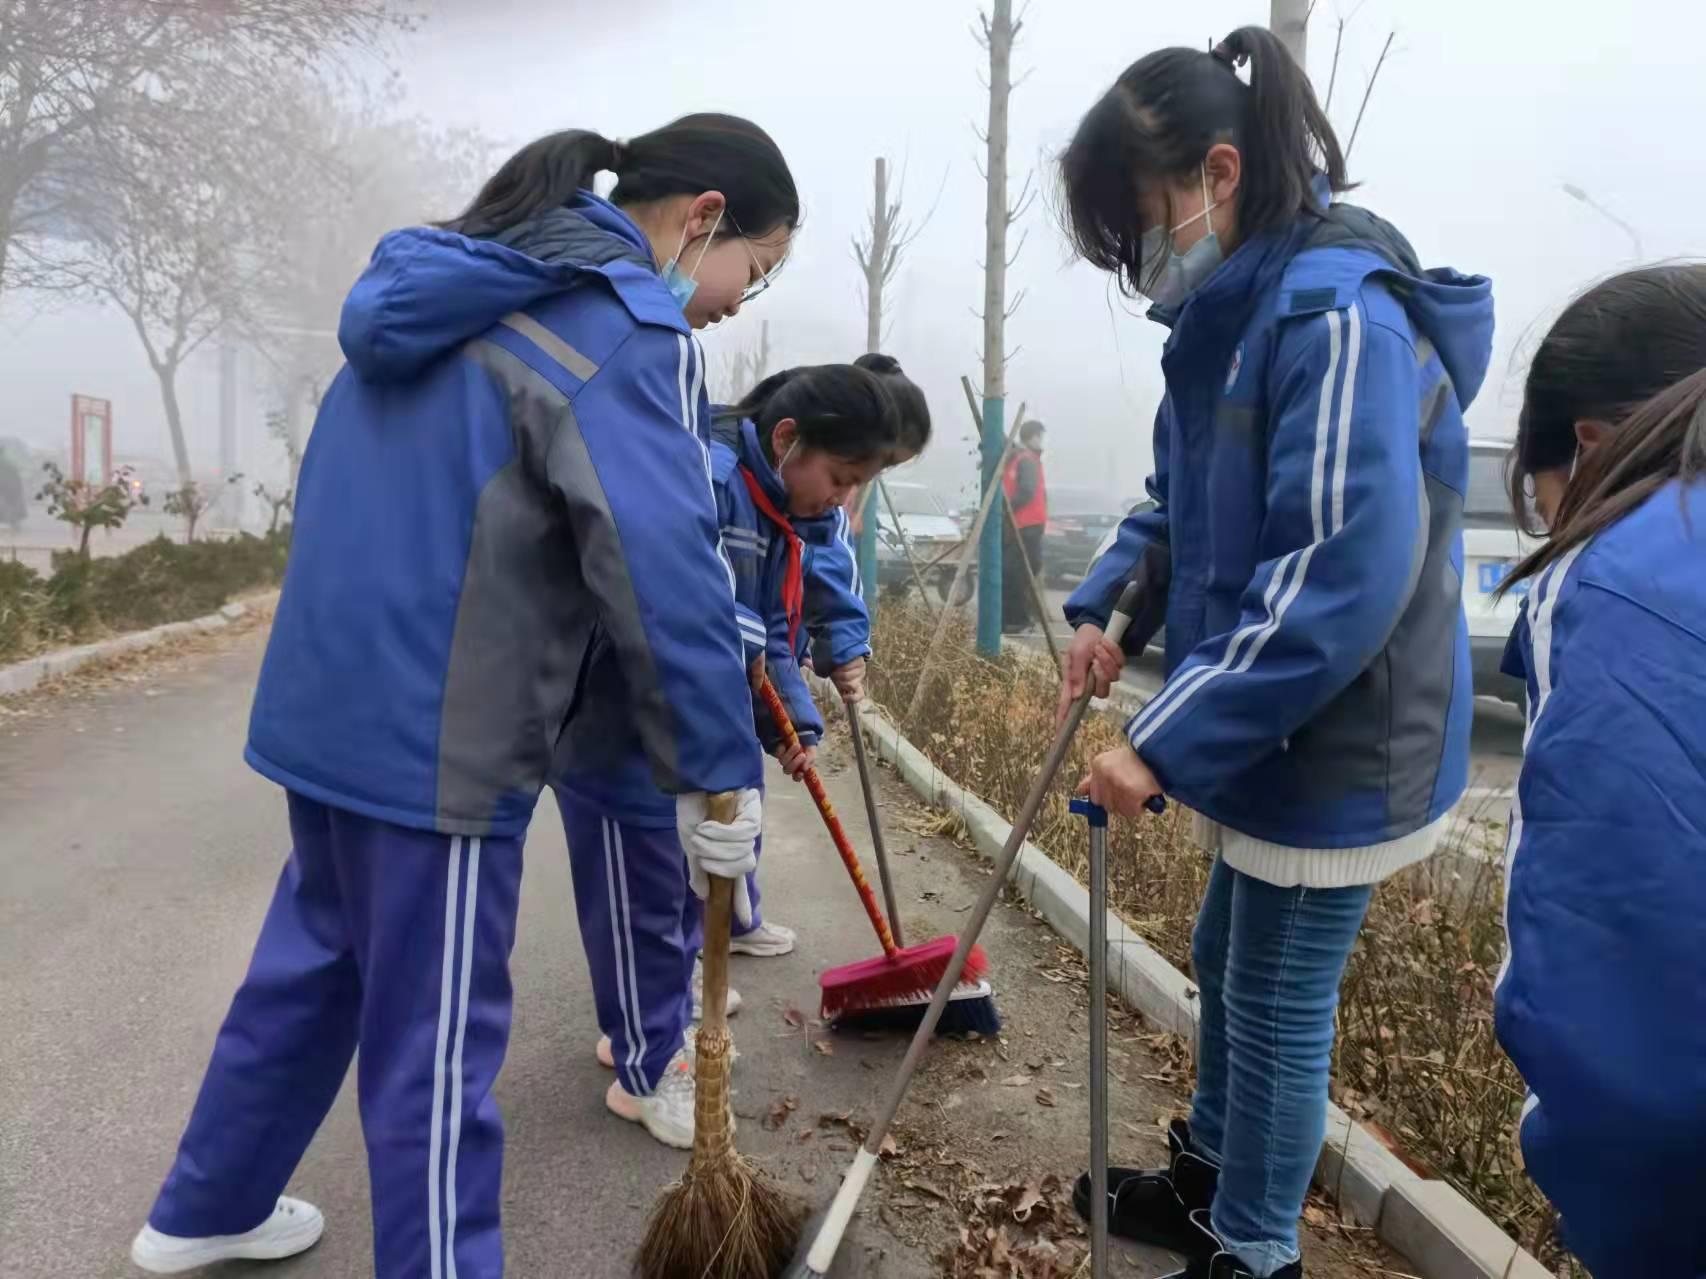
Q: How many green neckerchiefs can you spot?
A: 0